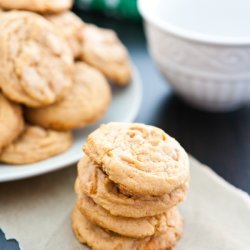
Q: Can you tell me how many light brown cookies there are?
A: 11